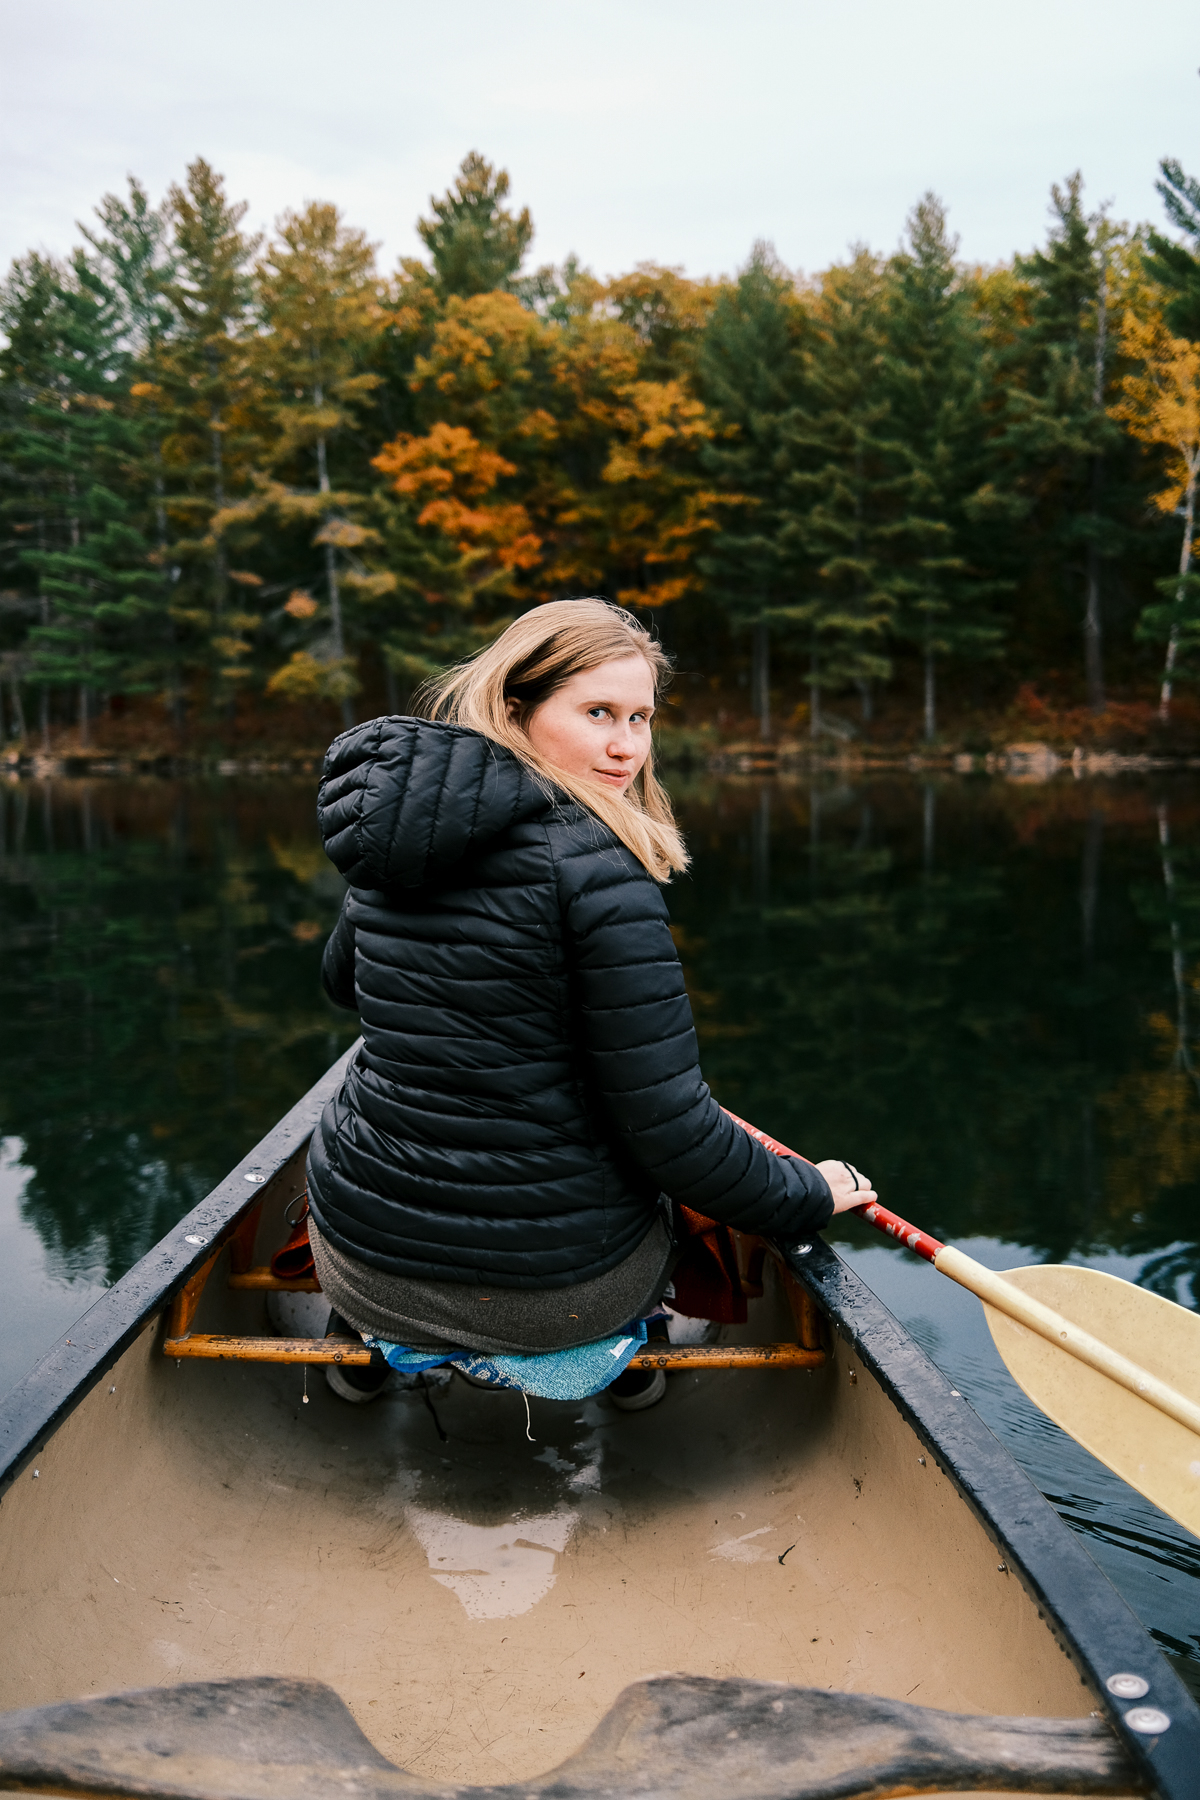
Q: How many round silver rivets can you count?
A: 5